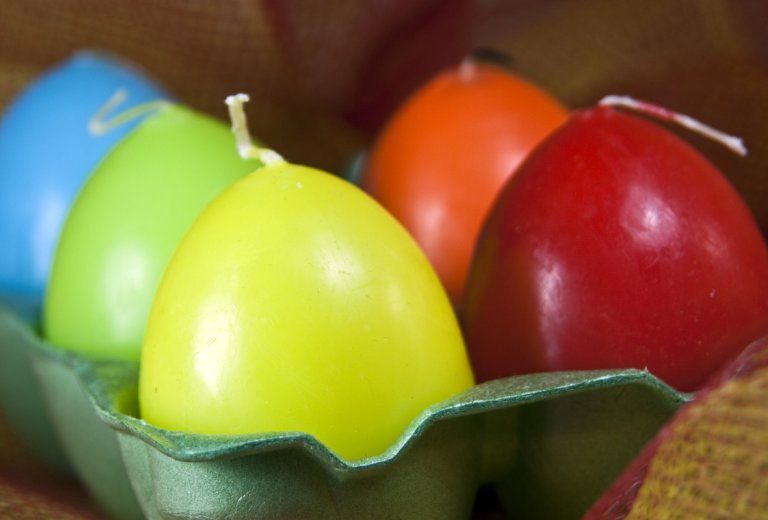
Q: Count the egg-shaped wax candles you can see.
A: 5